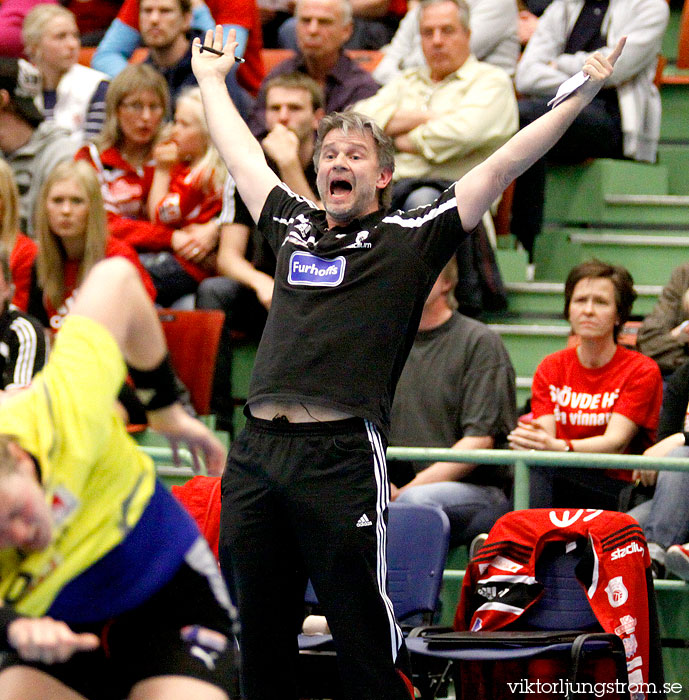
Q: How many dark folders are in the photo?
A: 1